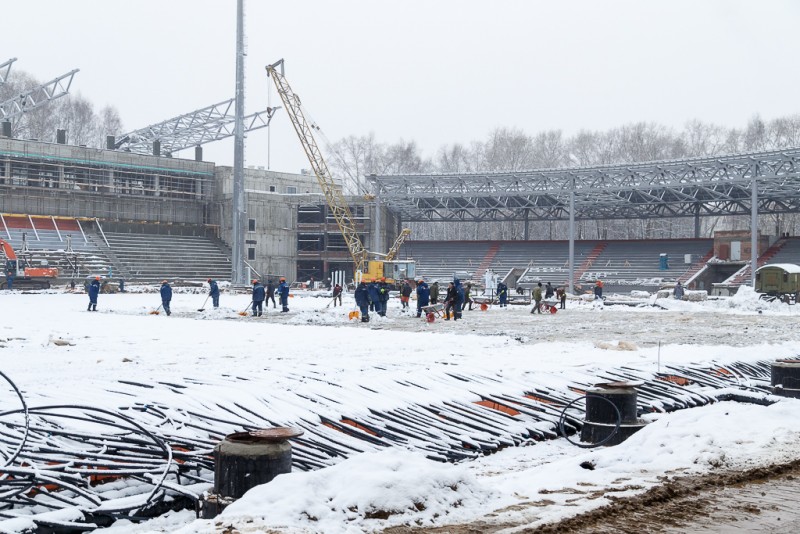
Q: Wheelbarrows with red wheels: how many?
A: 3